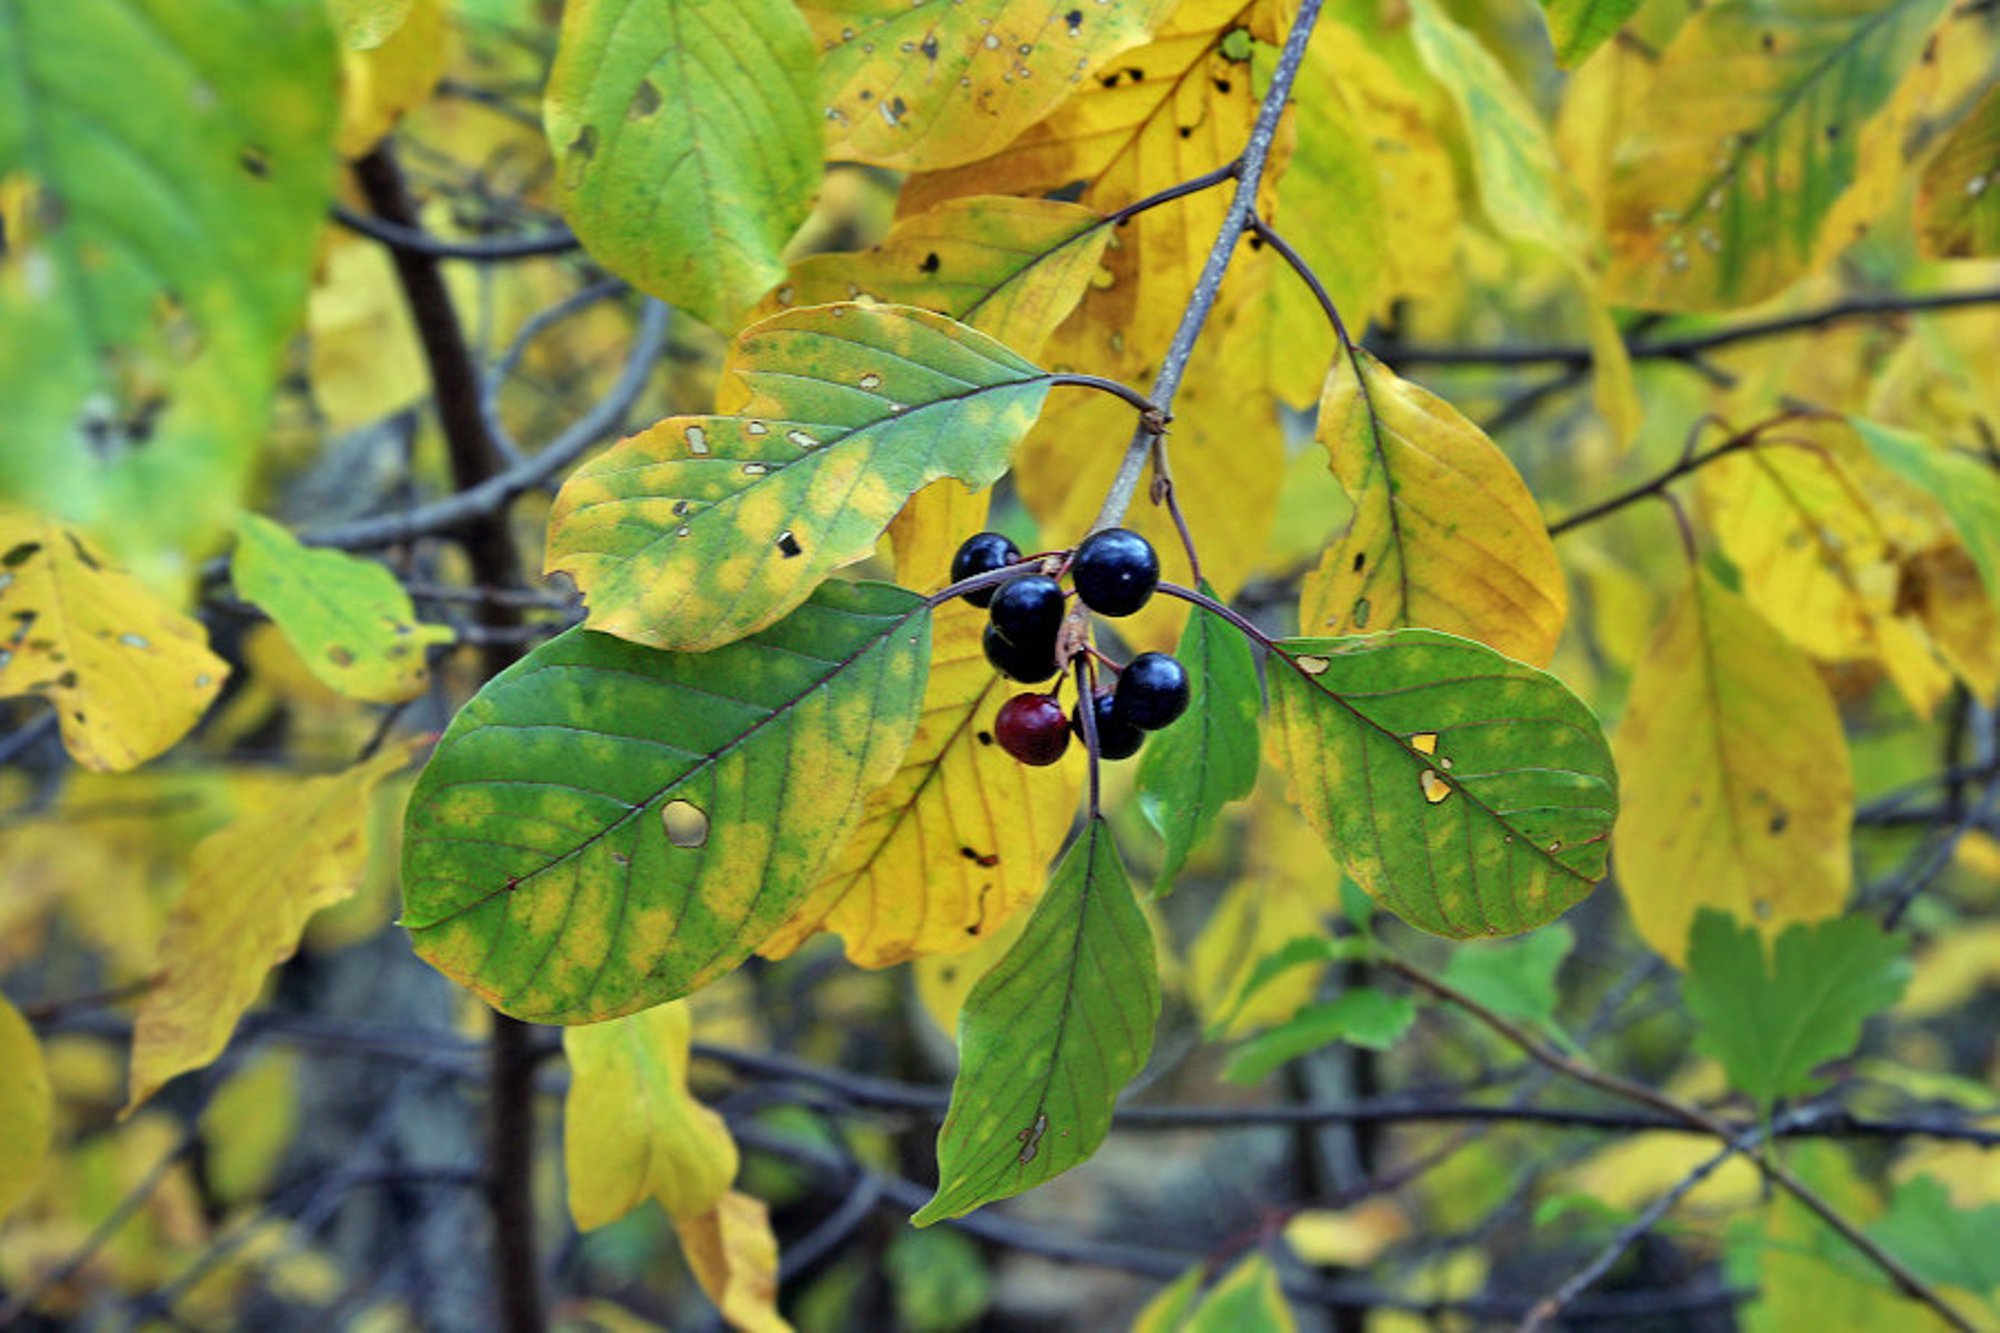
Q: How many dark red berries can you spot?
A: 1